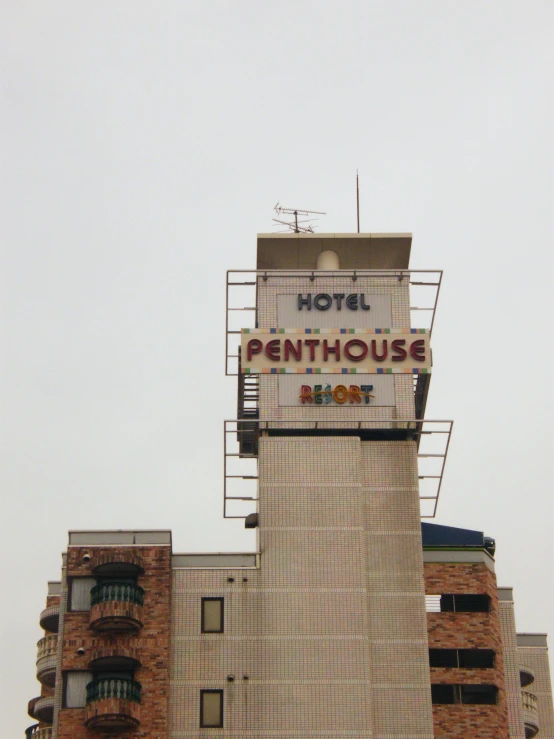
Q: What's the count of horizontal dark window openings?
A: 3